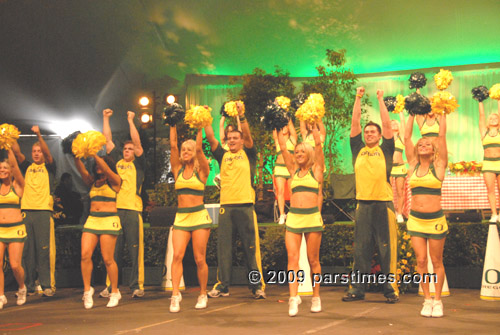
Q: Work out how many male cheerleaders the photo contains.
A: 4